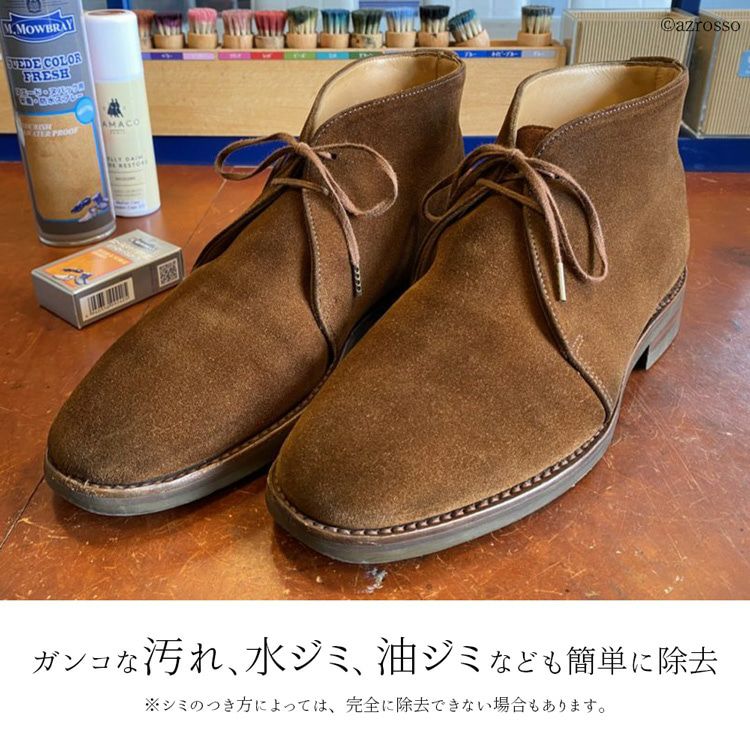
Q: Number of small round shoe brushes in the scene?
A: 12